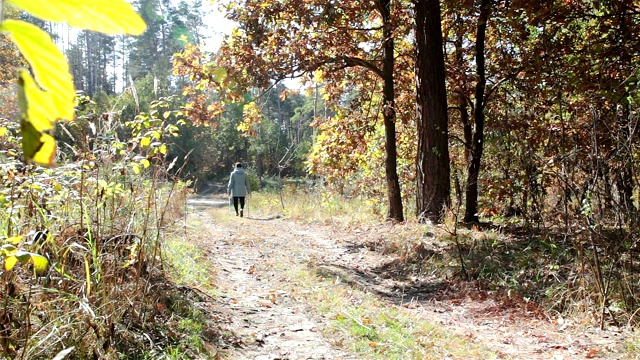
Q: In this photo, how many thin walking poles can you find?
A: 2